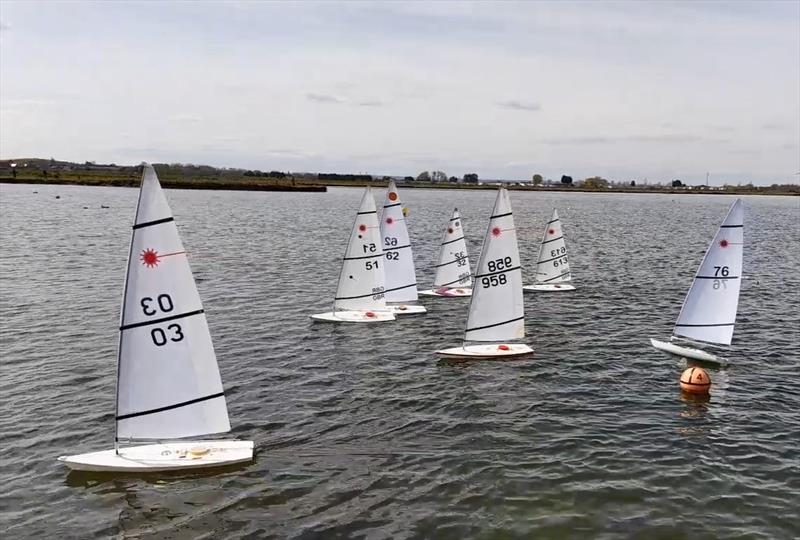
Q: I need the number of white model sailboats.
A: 7